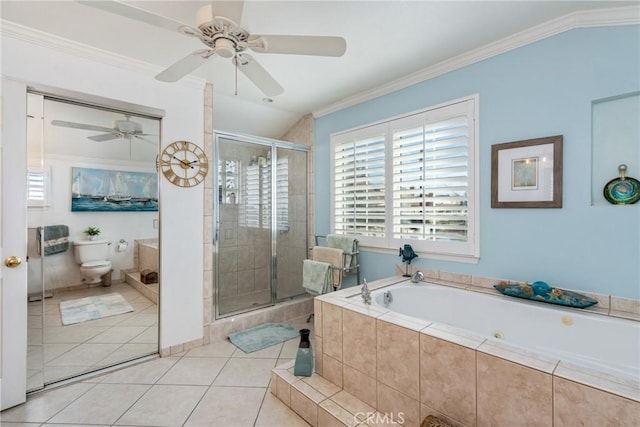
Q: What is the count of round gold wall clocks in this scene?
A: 1